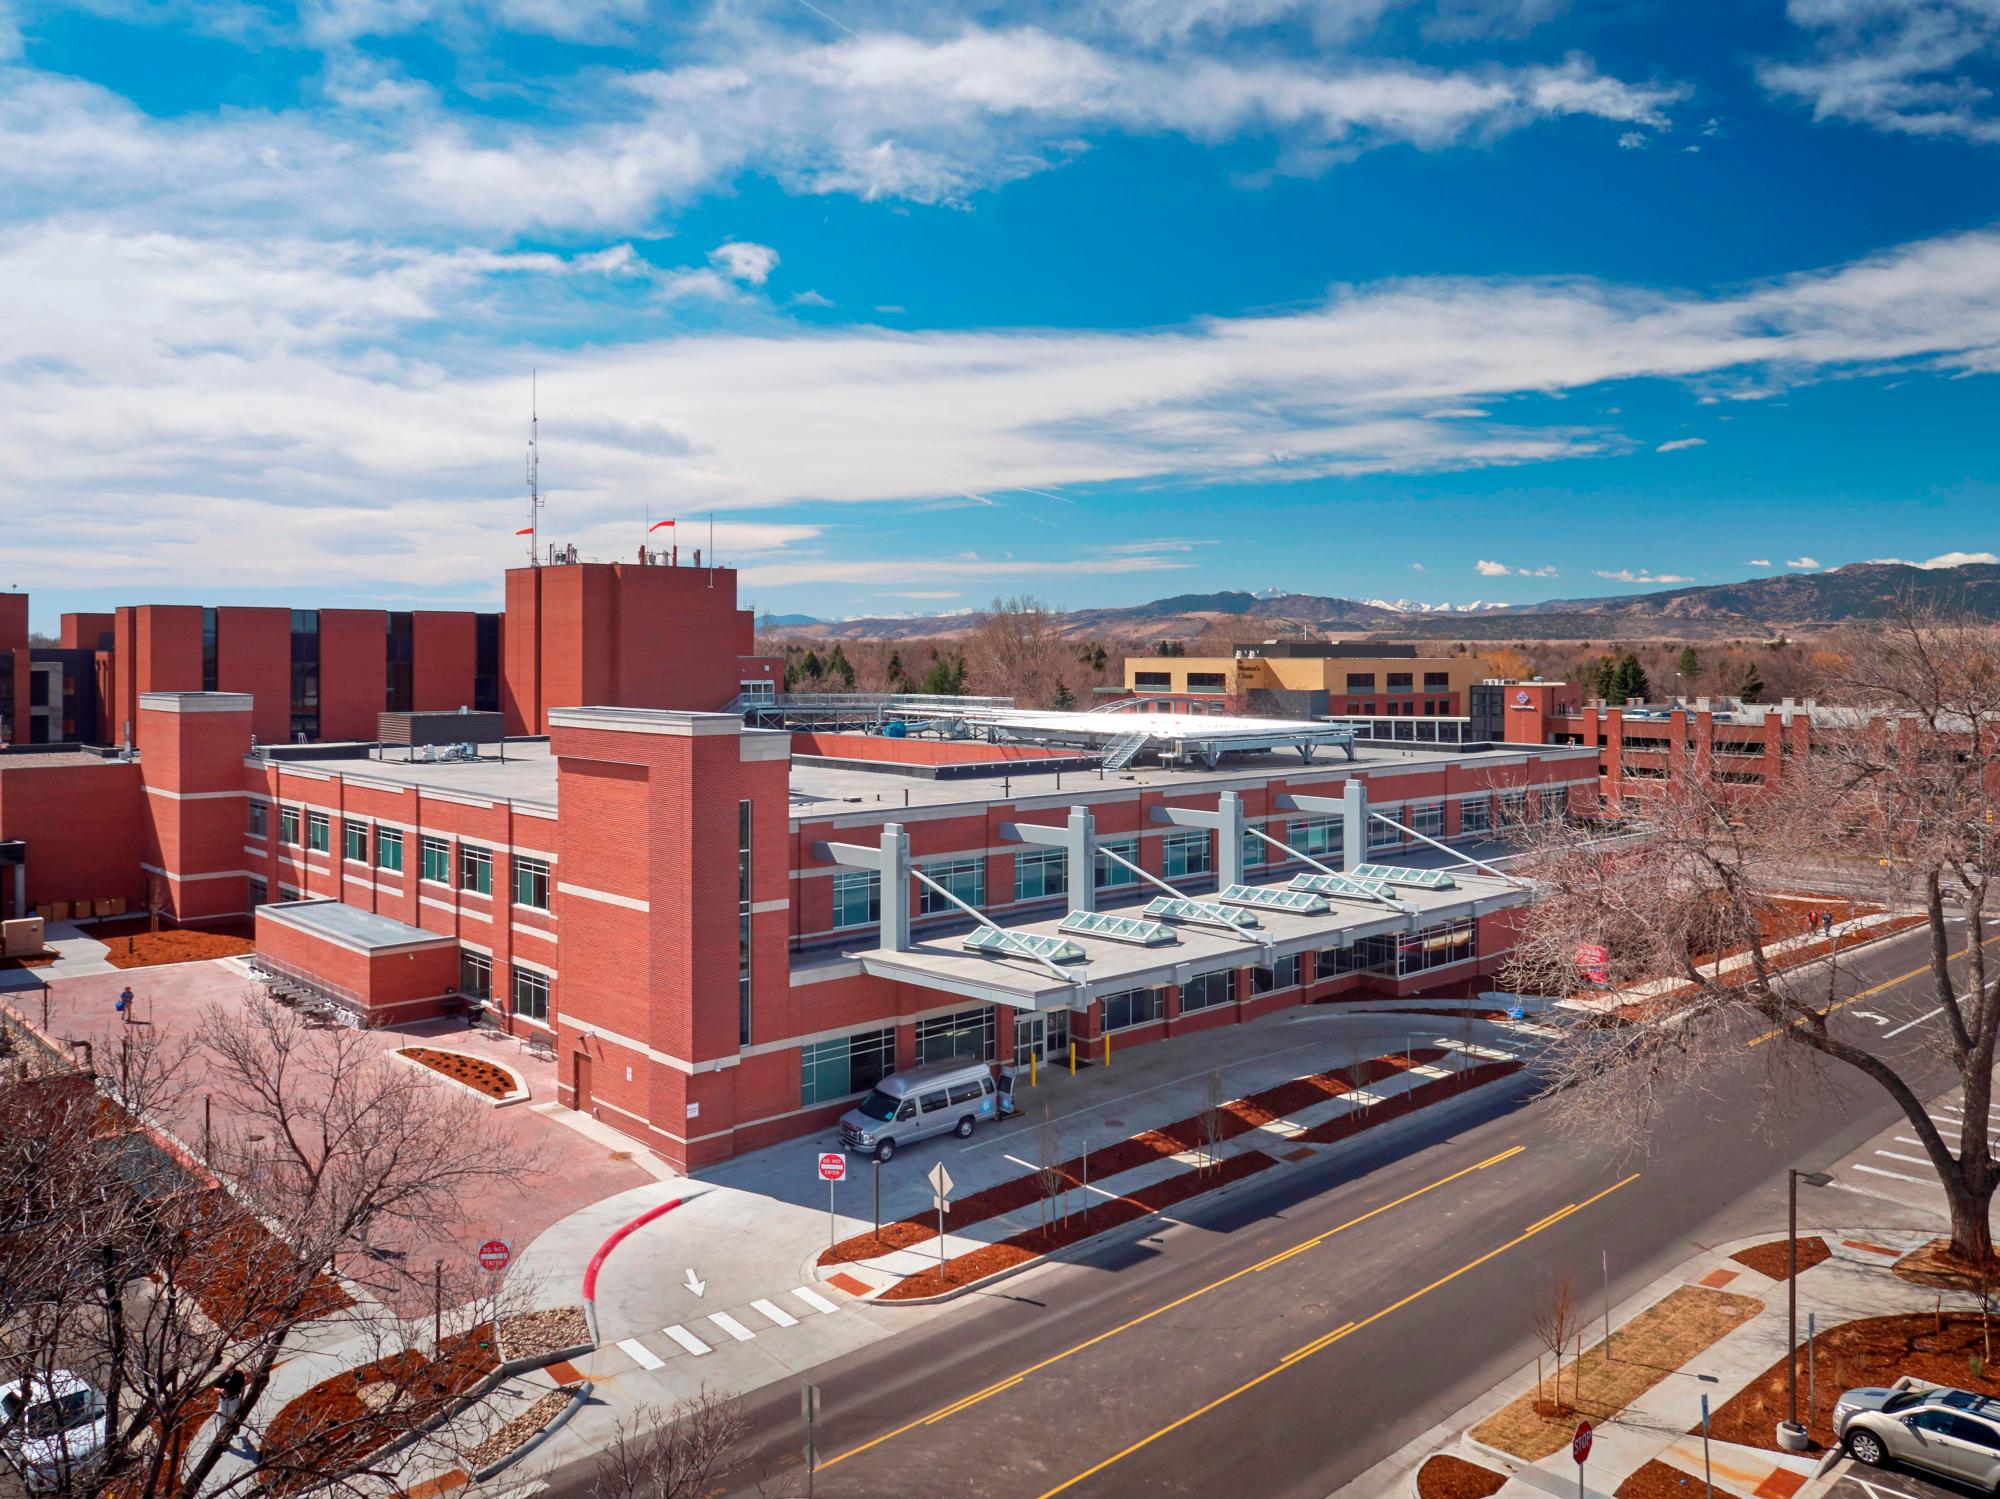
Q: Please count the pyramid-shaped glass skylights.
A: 6